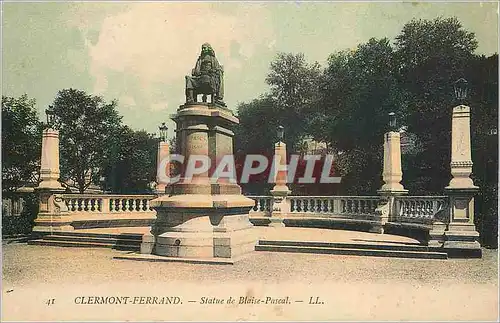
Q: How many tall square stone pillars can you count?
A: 5